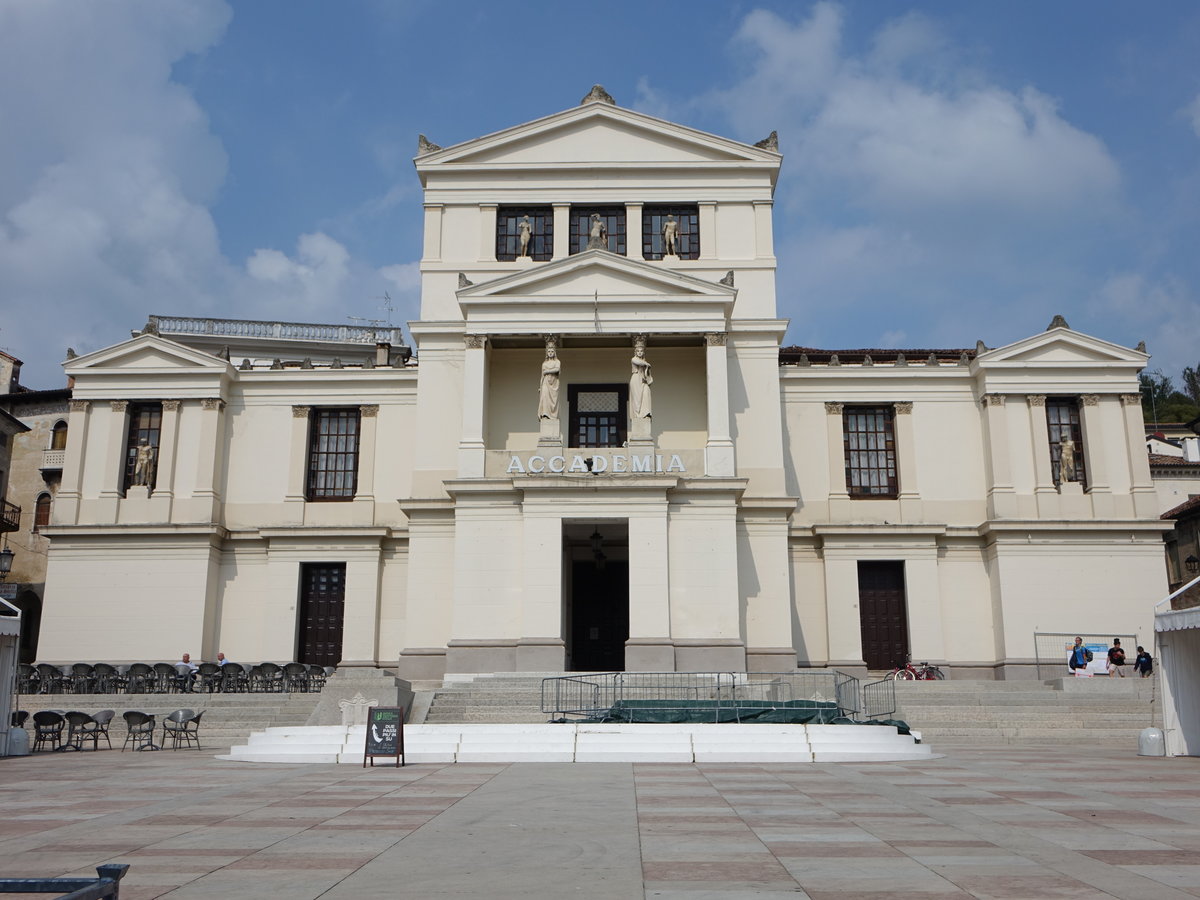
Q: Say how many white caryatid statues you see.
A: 2